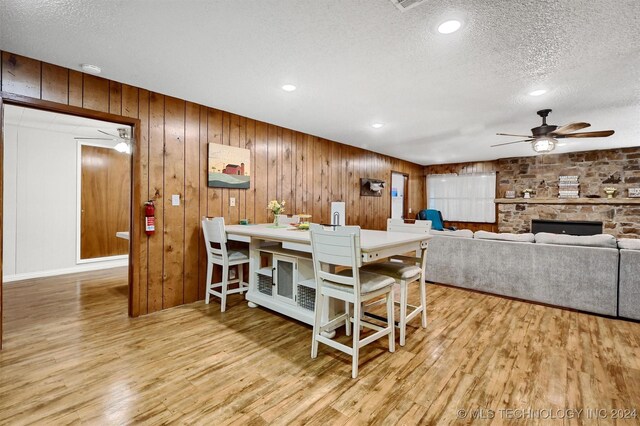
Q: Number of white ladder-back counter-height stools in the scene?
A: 4